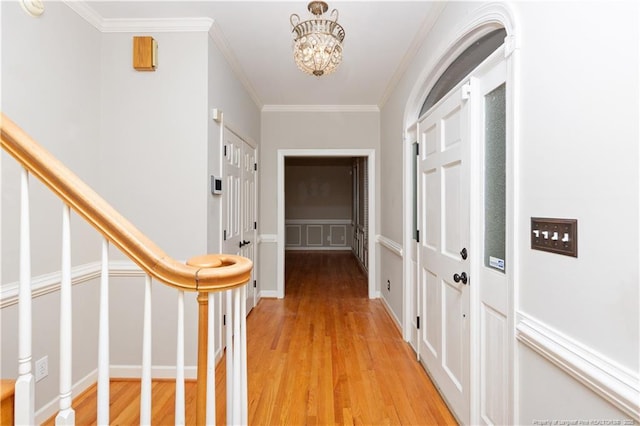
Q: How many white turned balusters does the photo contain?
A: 9